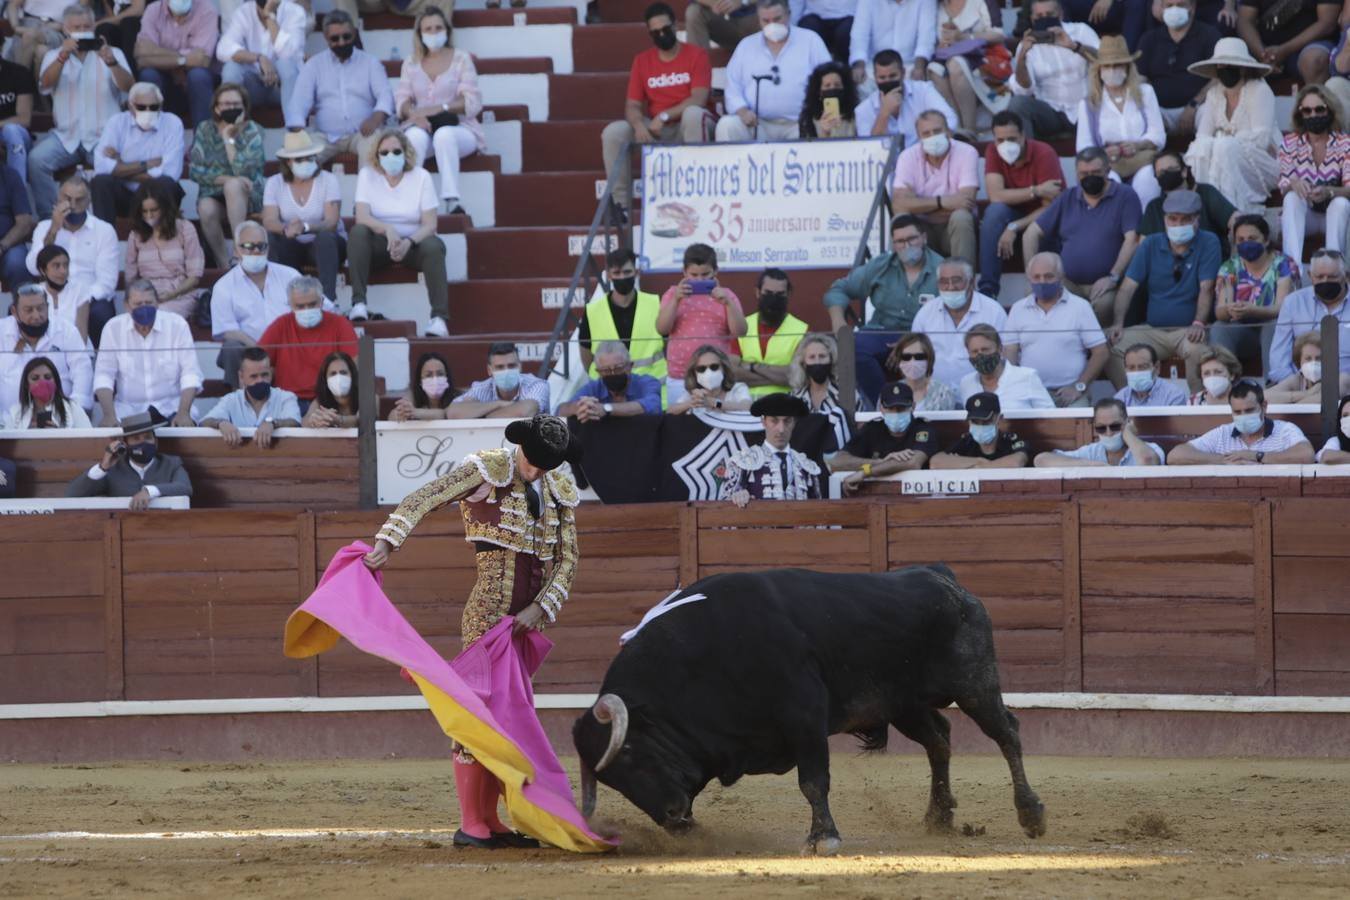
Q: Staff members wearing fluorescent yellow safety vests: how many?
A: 2